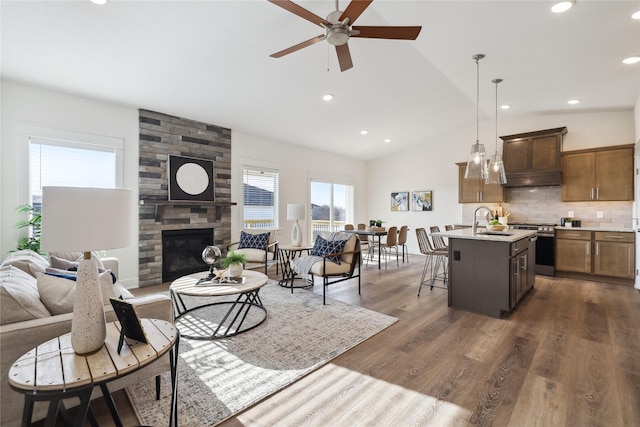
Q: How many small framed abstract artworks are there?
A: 2